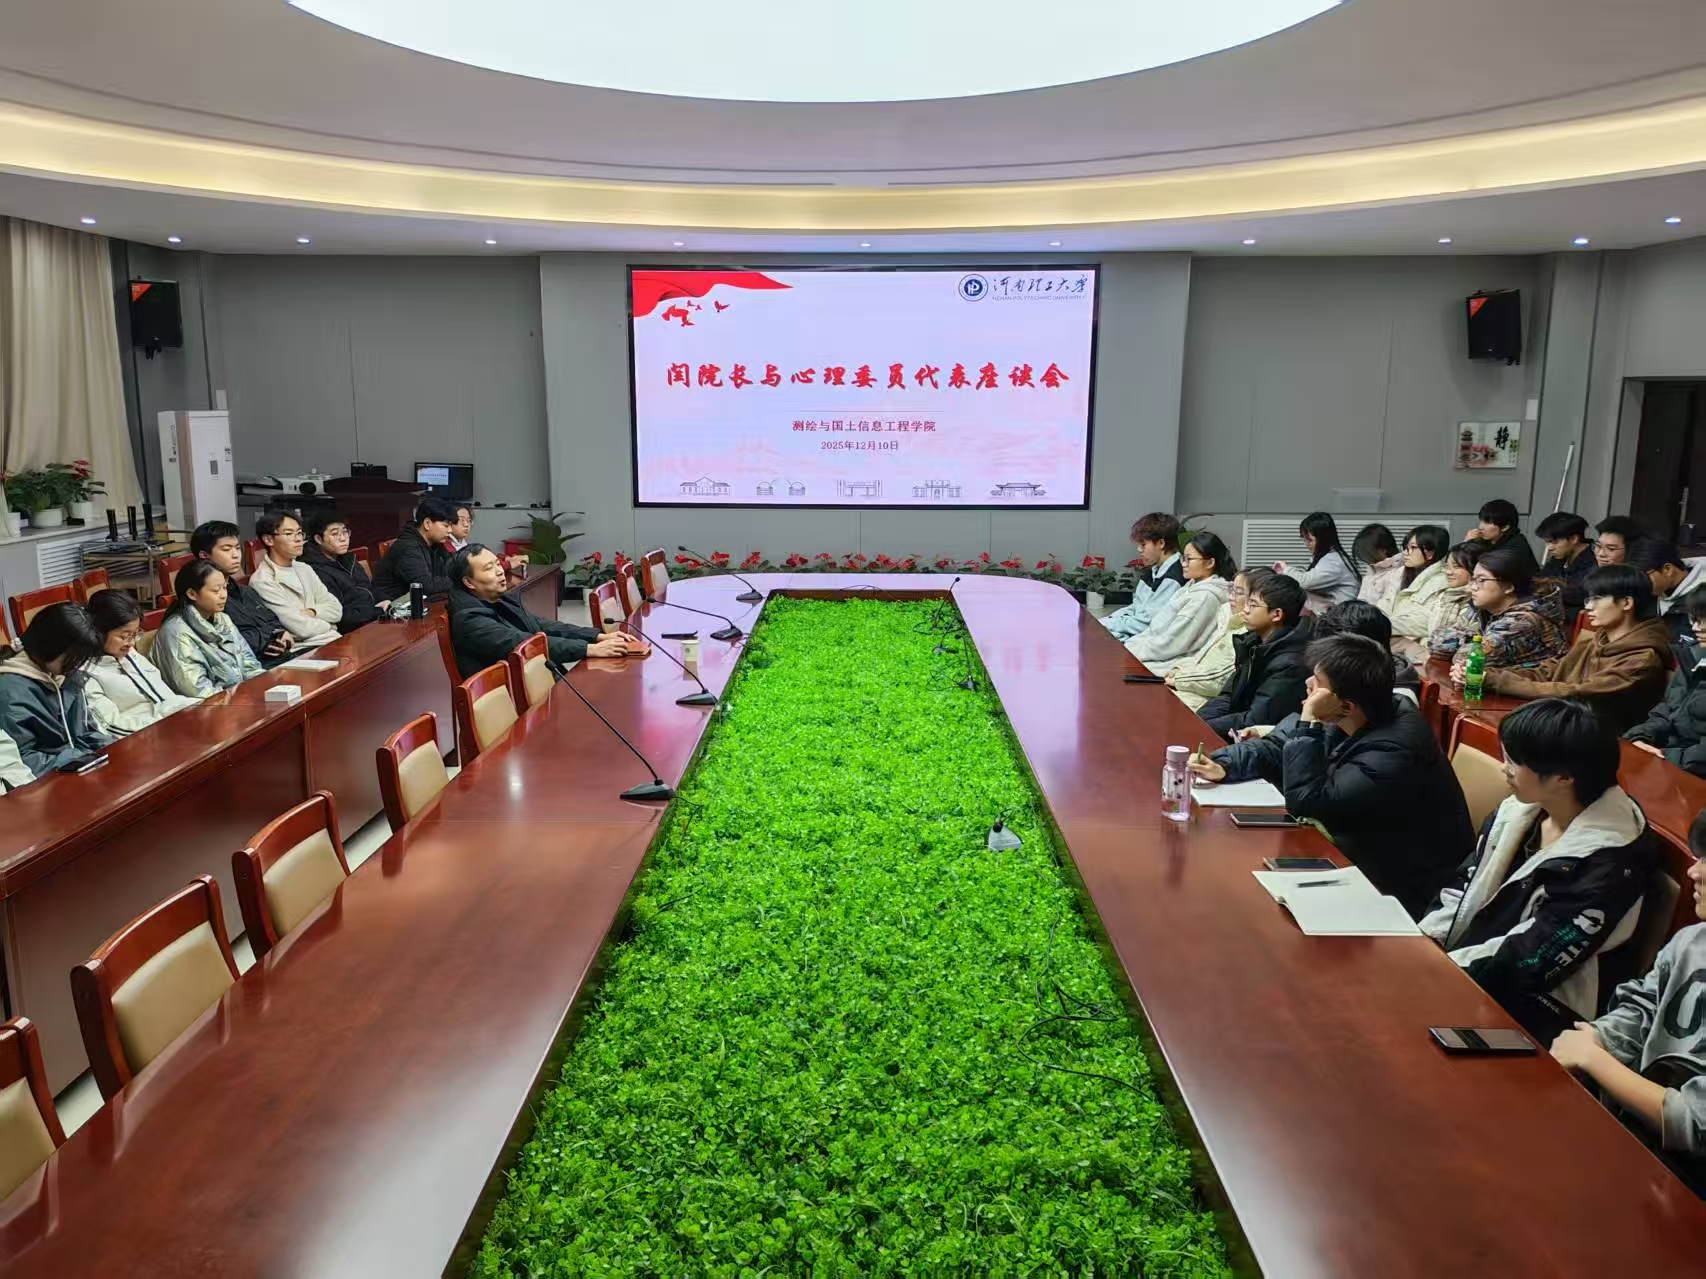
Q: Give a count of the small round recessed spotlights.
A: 11